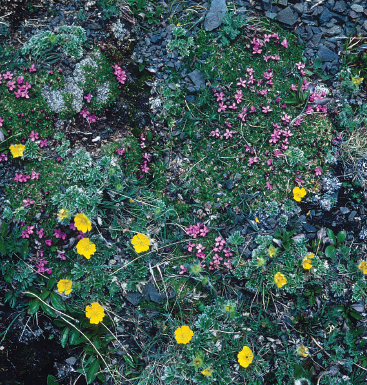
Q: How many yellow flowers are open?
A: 12